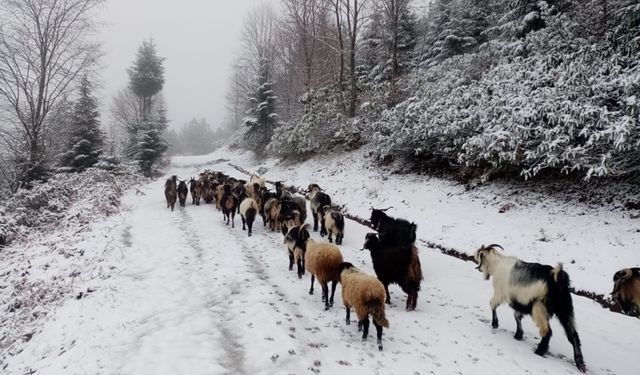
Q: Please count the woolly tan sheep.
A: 2